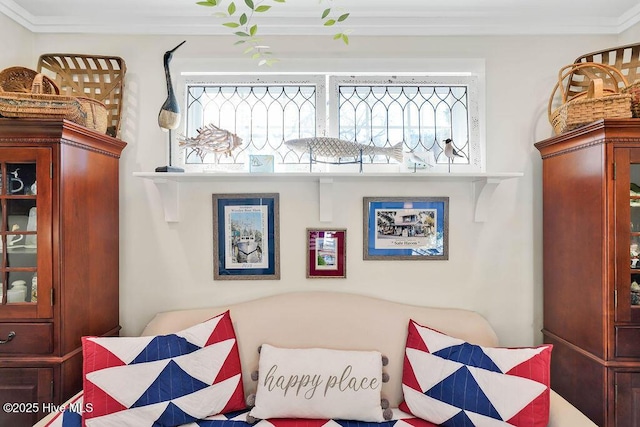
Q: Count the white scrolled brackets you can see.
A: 3